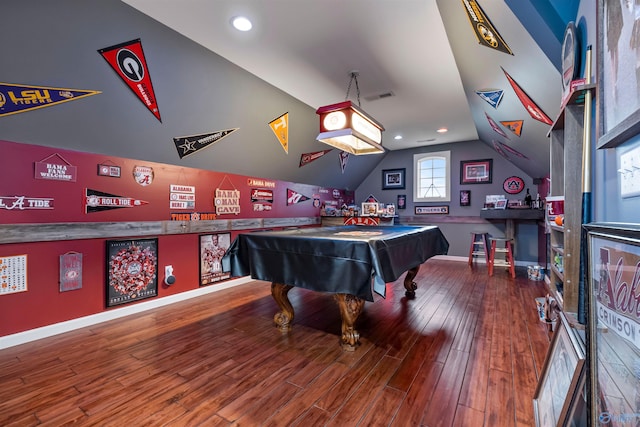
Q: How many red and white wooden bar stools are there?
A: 2